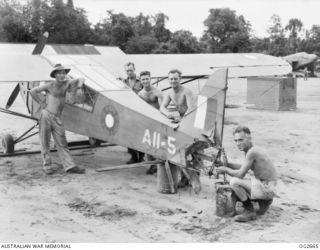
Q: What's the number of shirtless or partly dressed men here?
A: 4